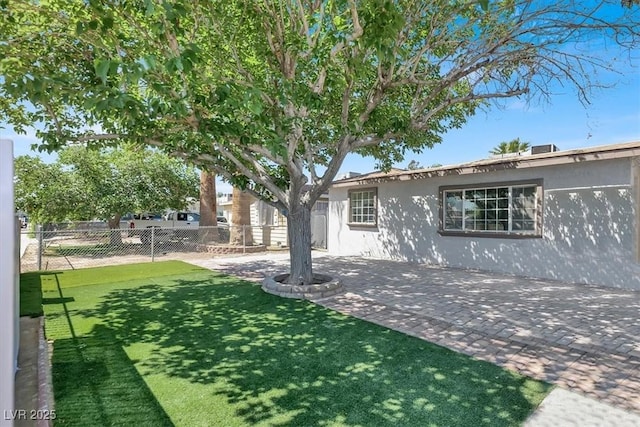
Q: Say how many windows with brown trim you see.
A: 2